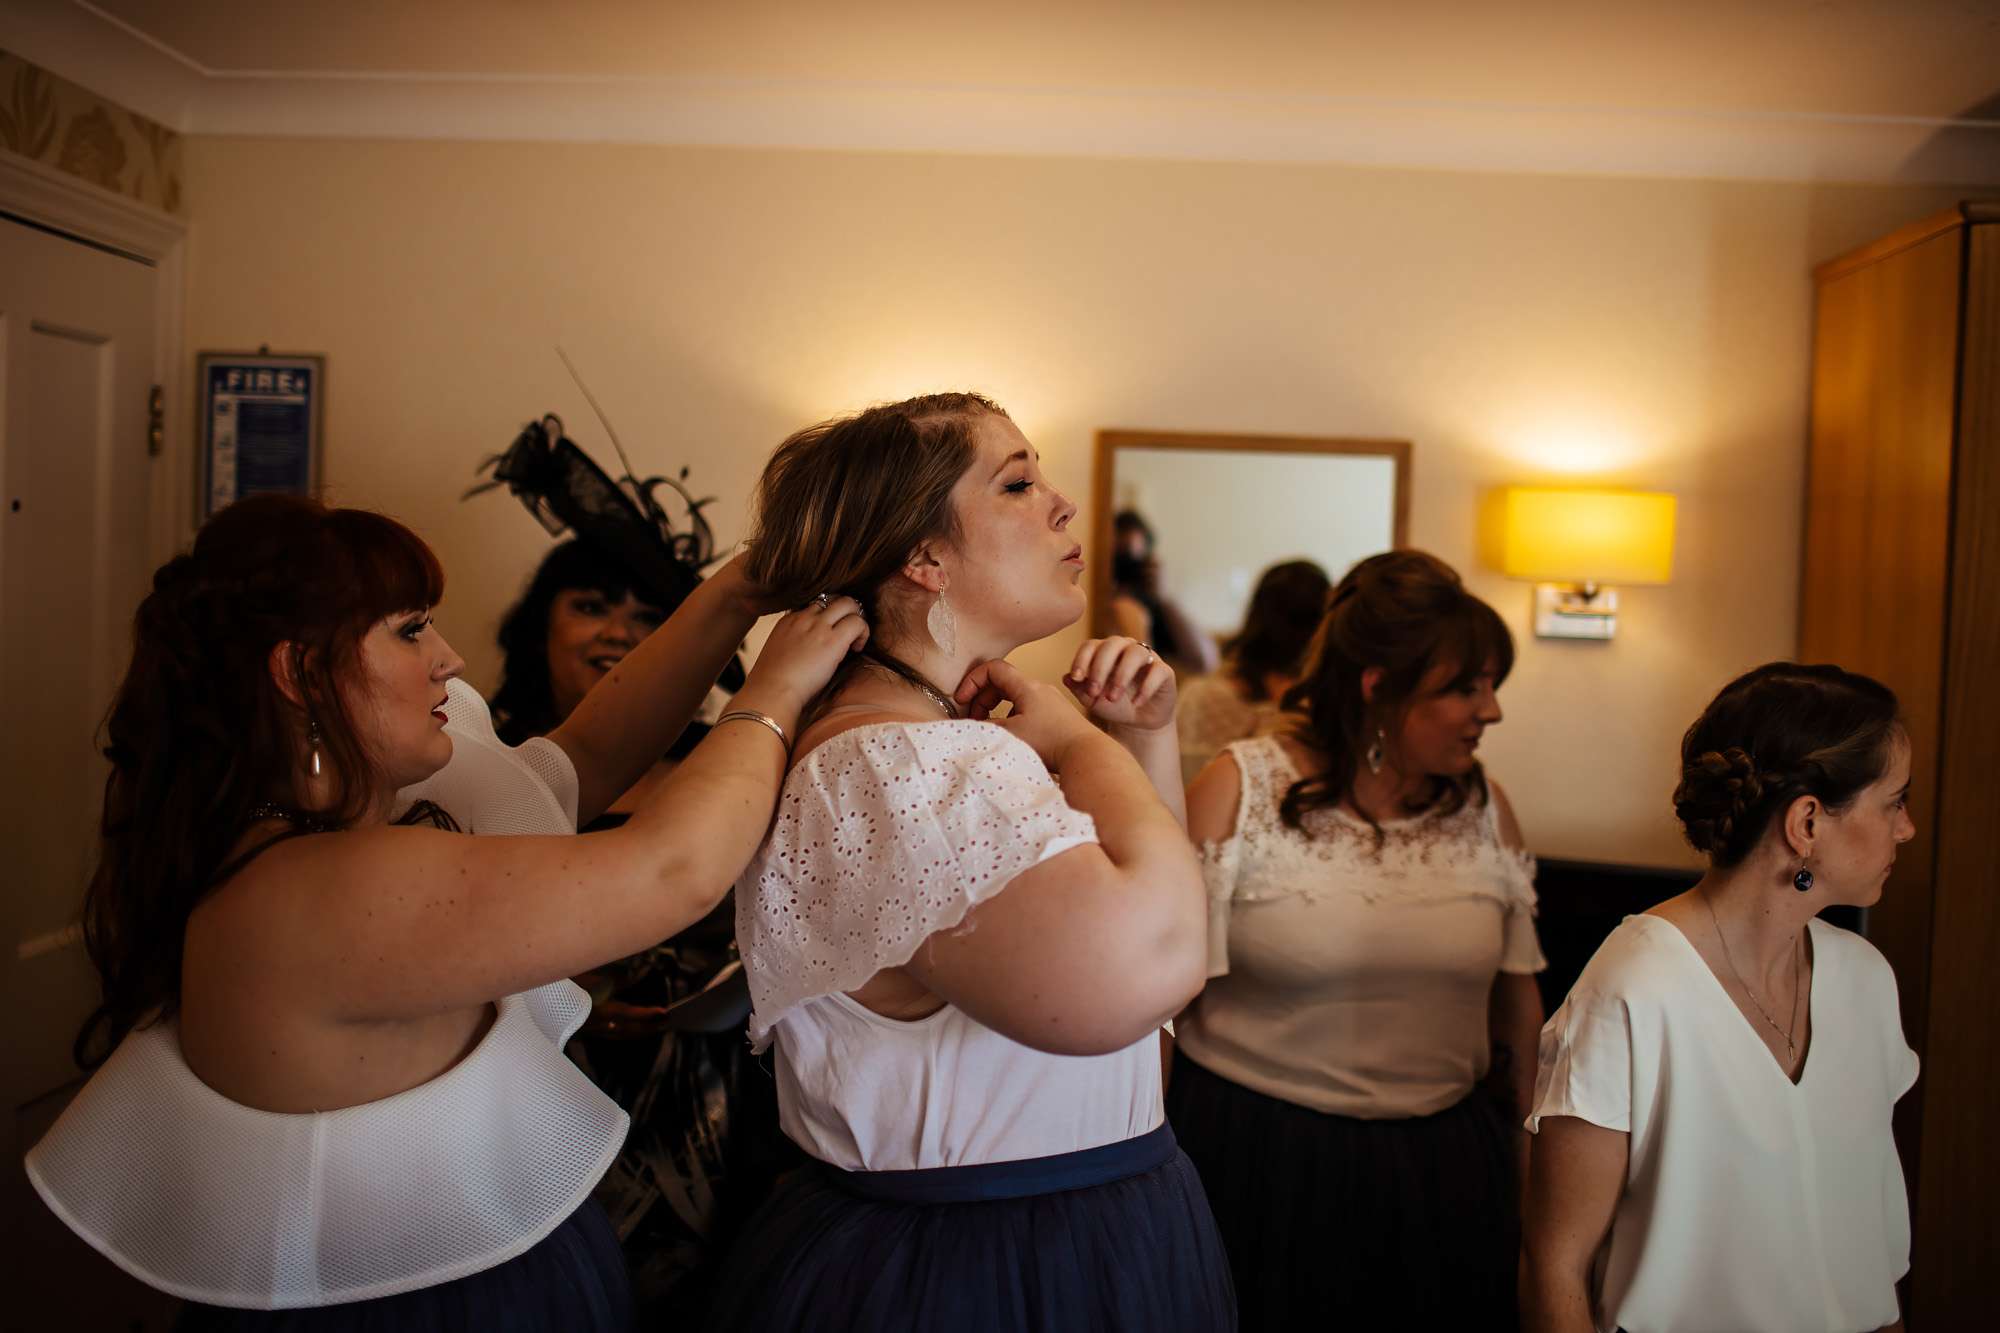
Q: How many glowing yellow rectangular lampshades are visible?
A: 1